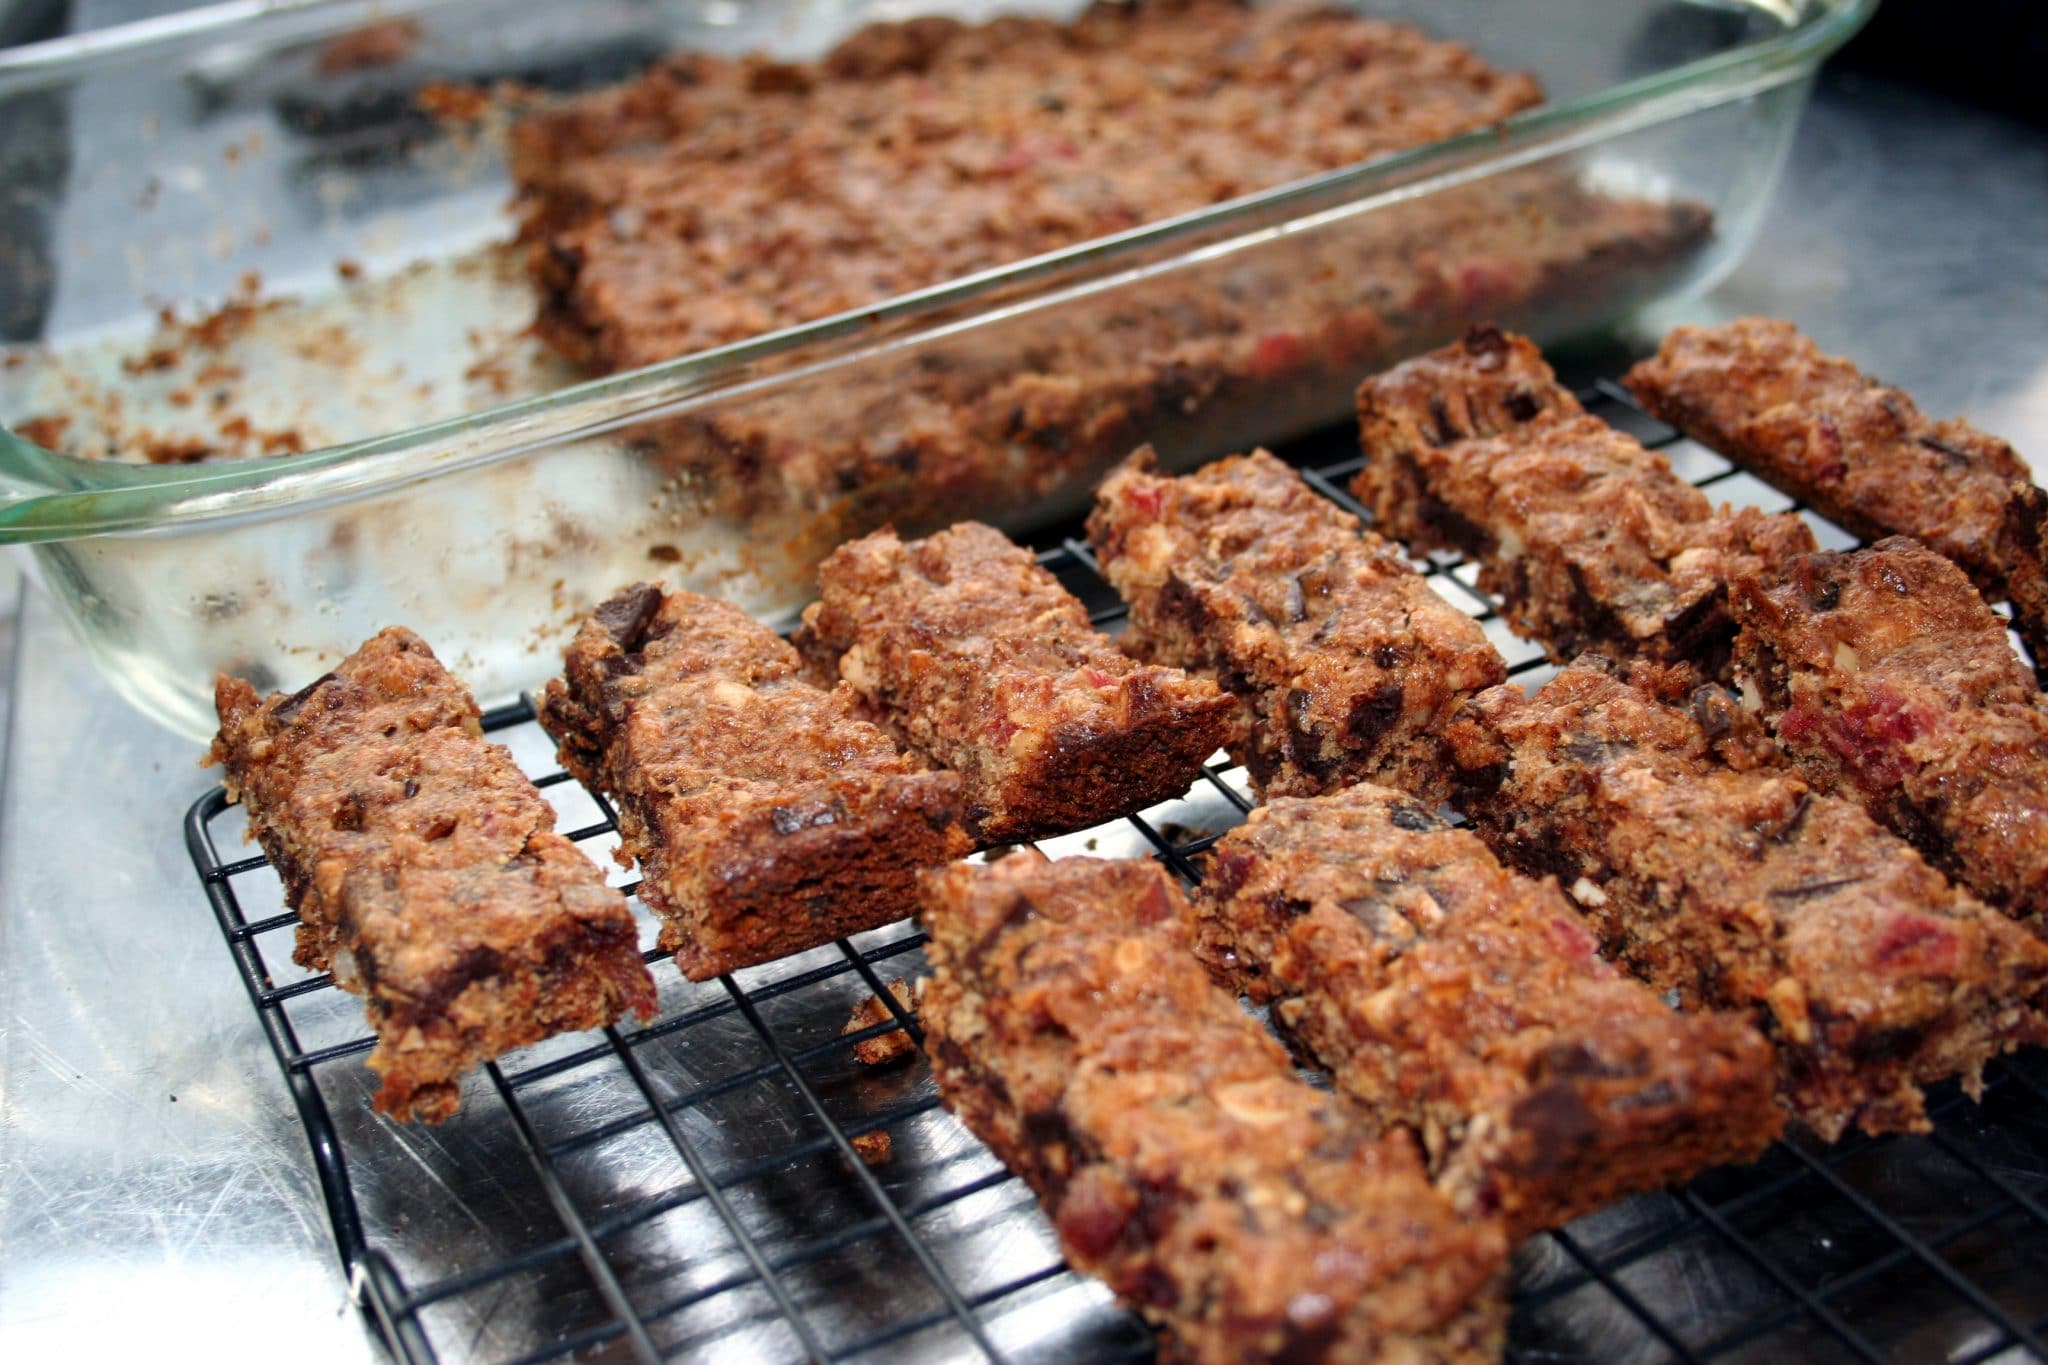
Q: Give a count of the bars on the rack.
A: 10